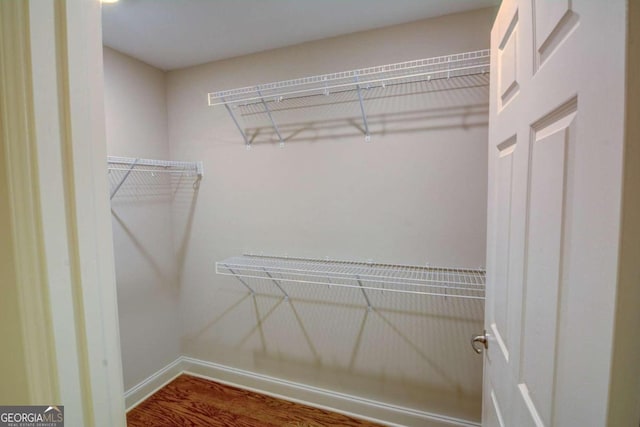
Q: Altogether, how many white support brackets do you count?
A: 7